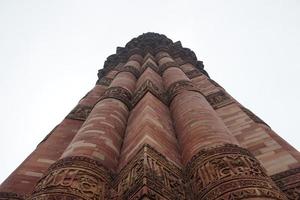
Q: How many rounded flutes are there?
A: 2